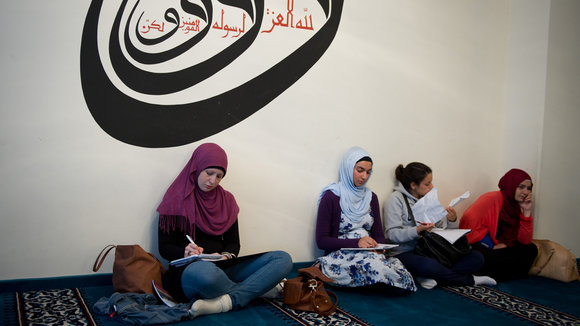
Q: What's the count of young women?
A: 4